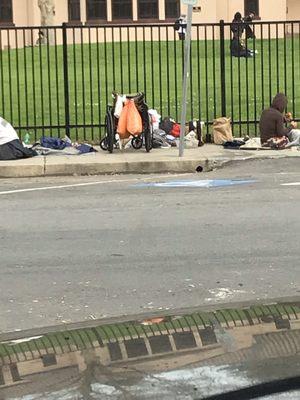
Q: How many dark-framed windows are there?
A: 7